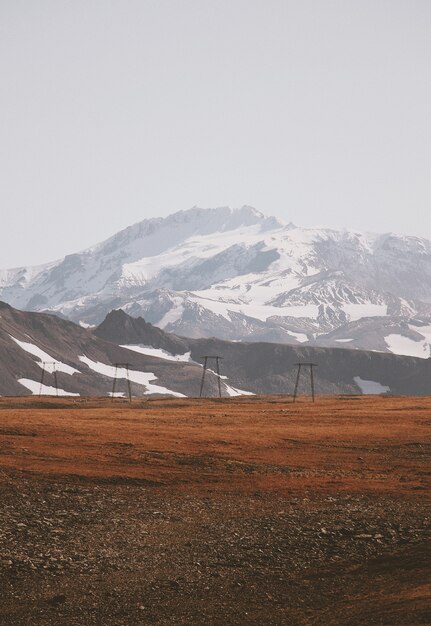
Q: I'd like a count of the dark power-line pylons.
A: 4